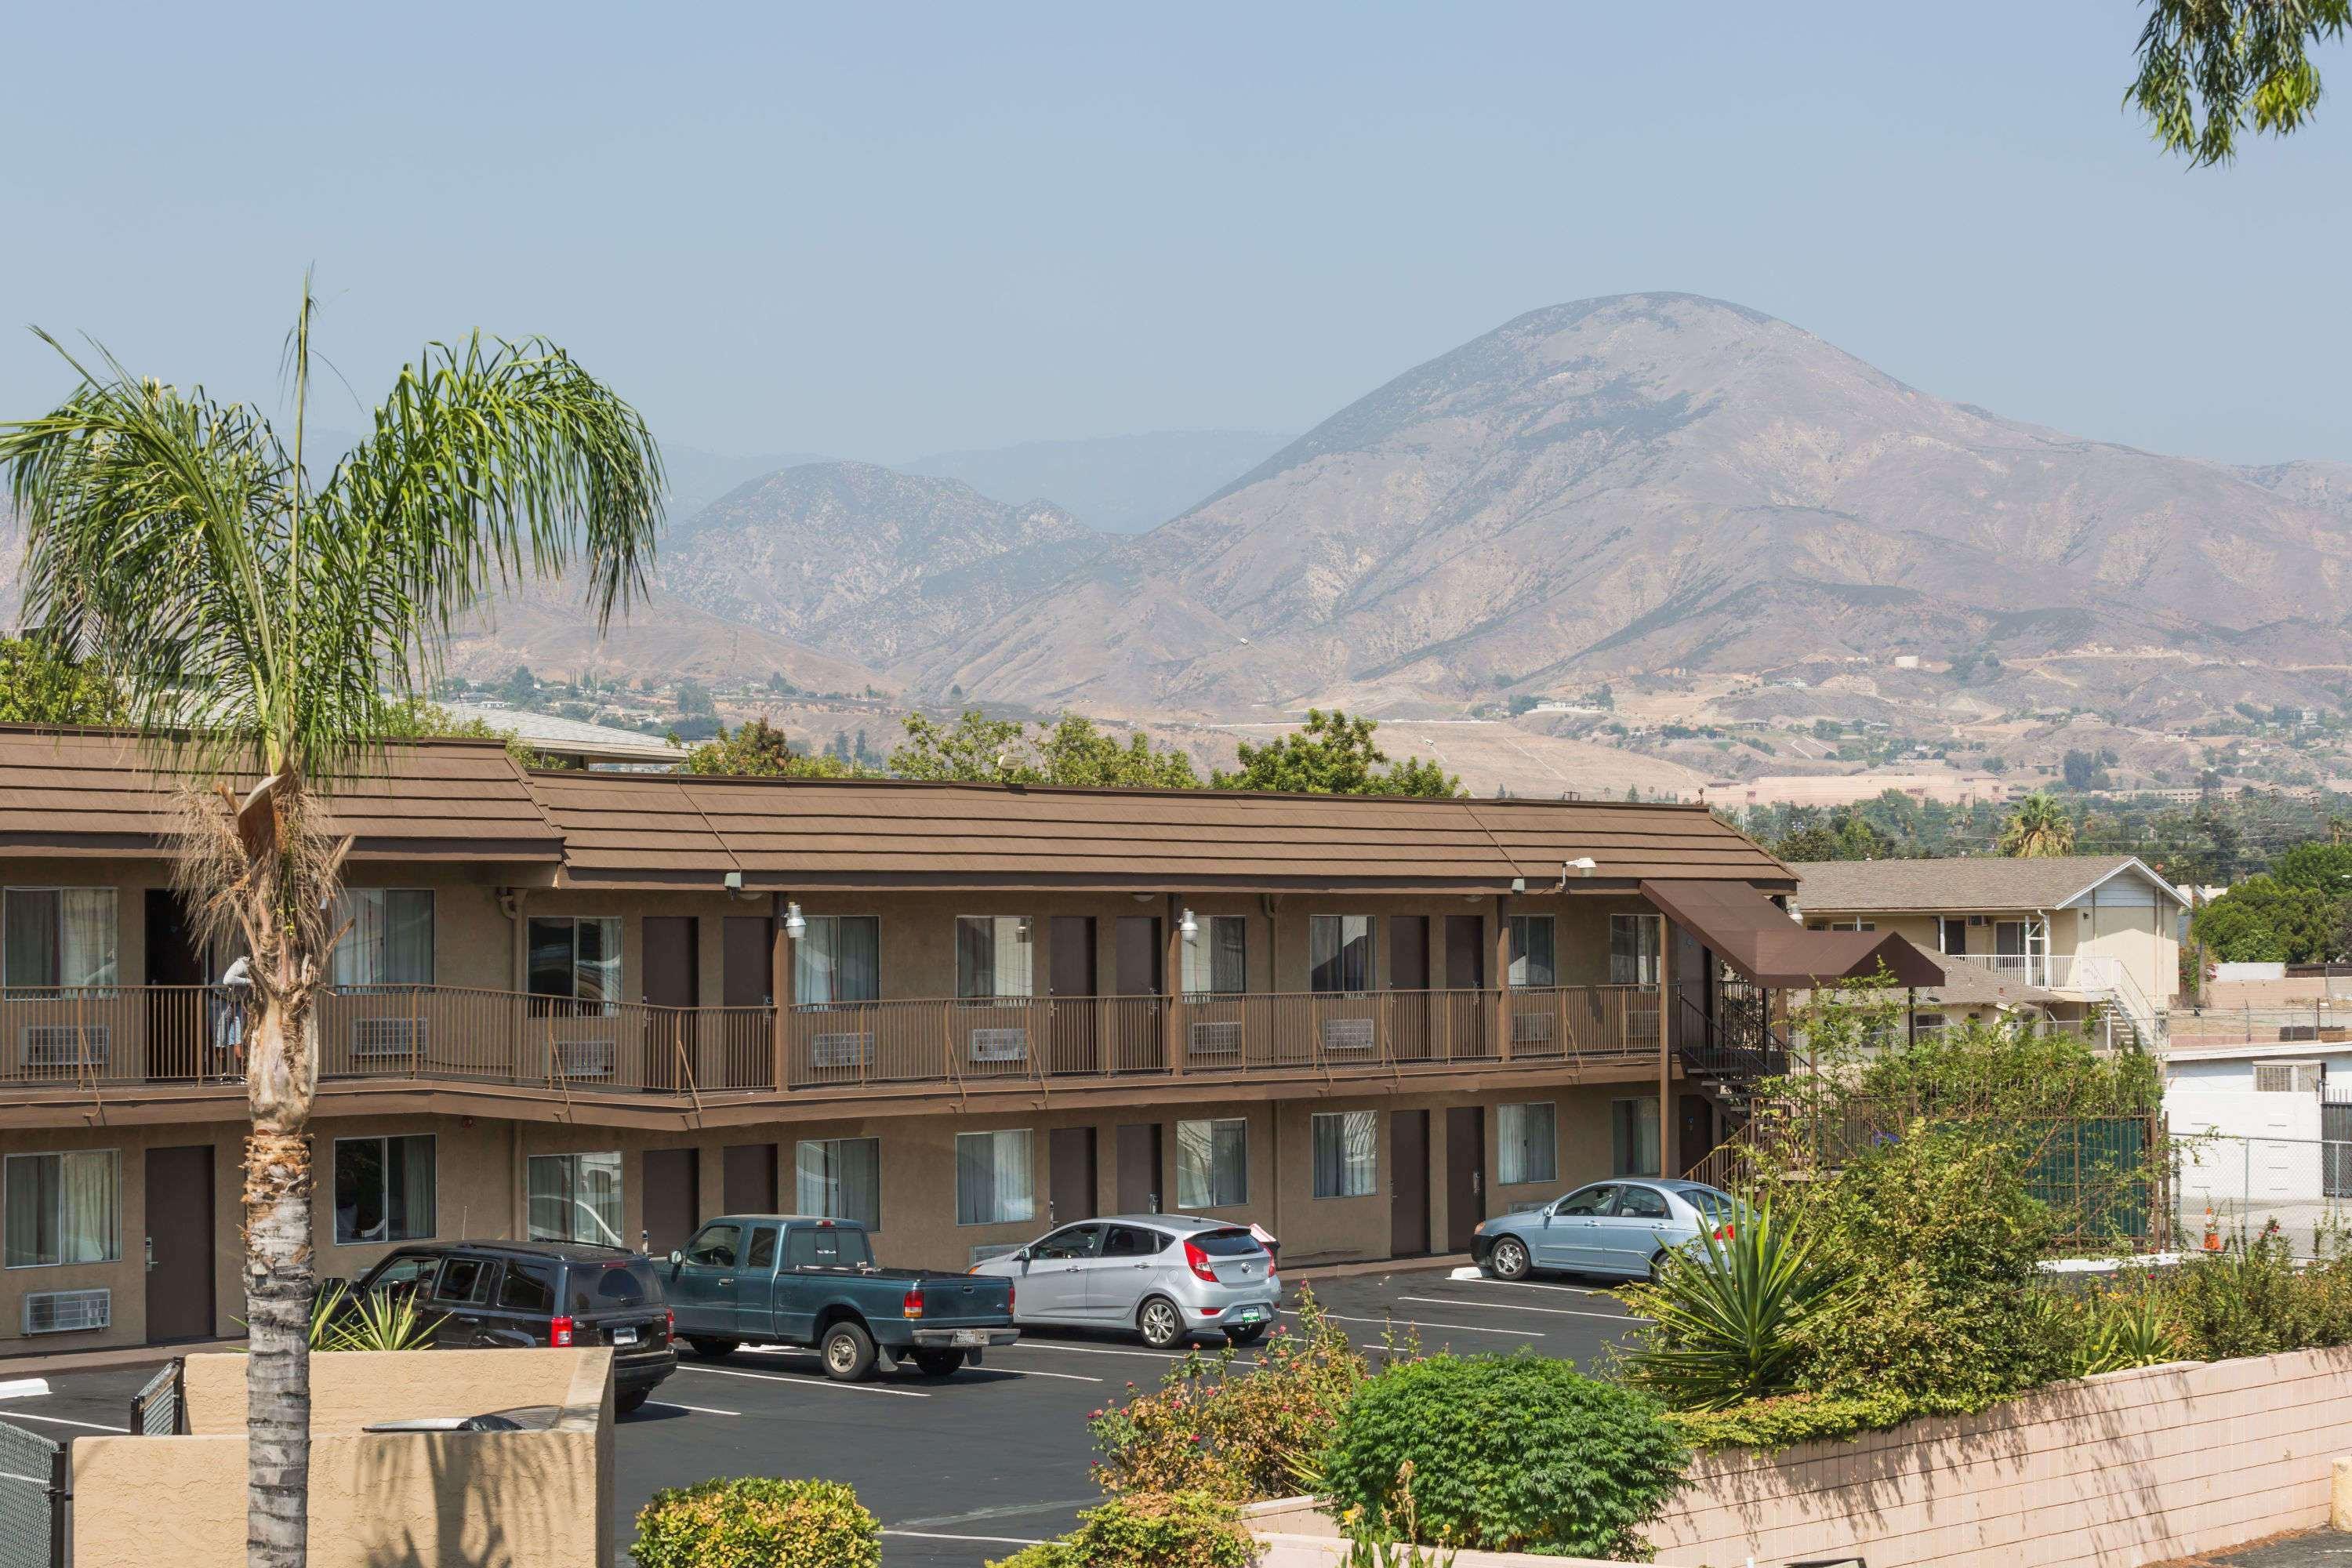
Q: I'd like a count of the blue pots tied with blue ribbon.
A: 0